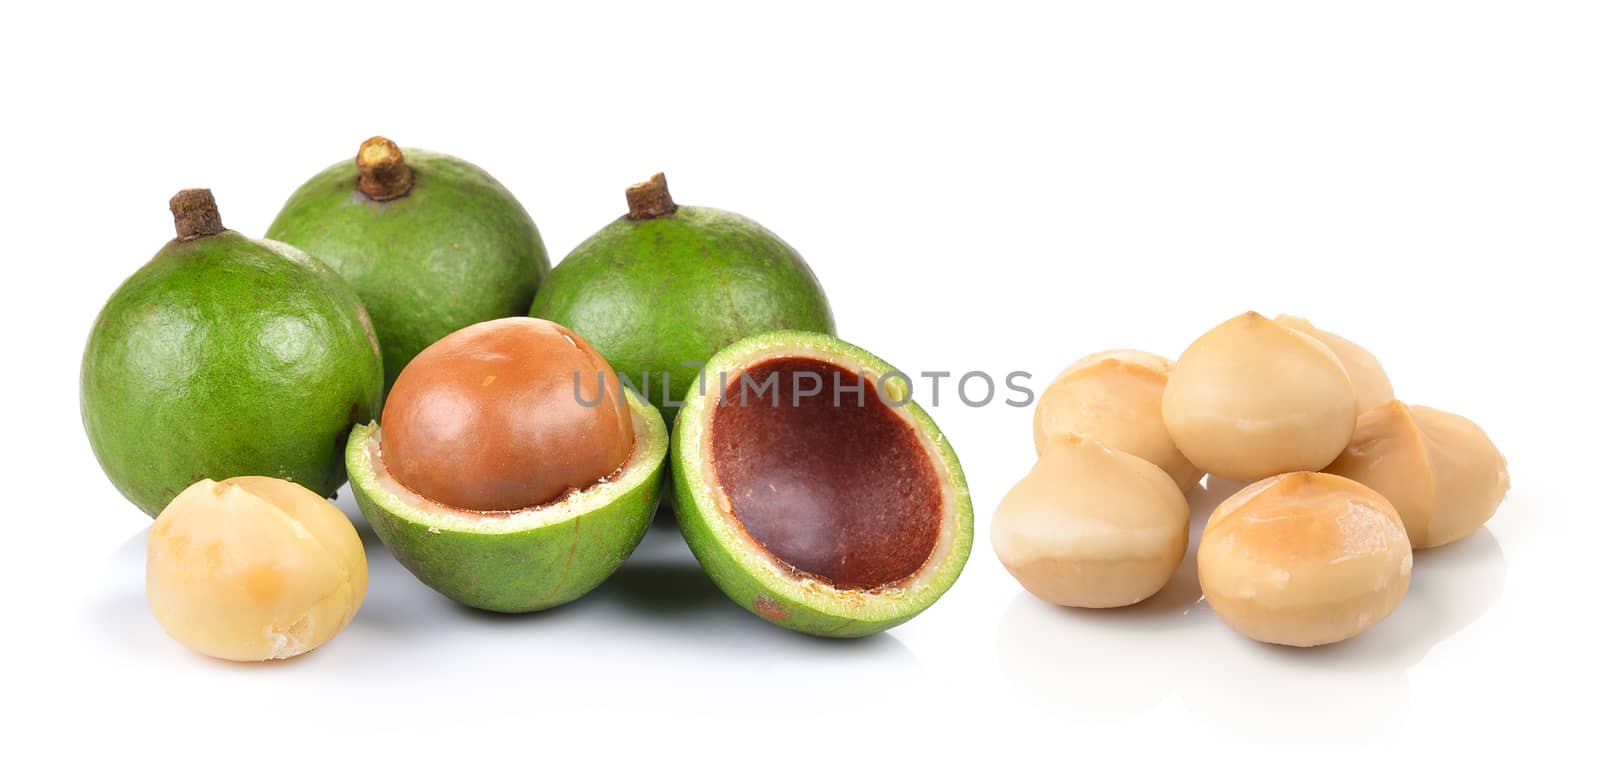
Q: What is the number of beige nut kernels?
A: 7